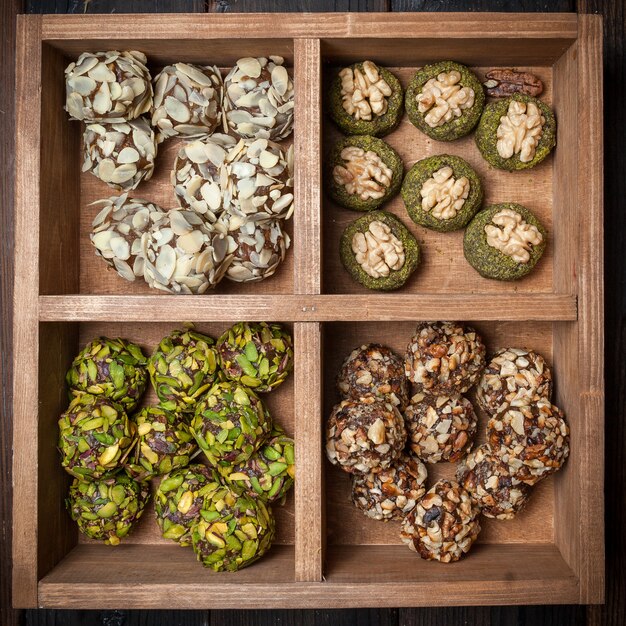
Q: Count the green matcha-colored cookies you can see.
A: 7